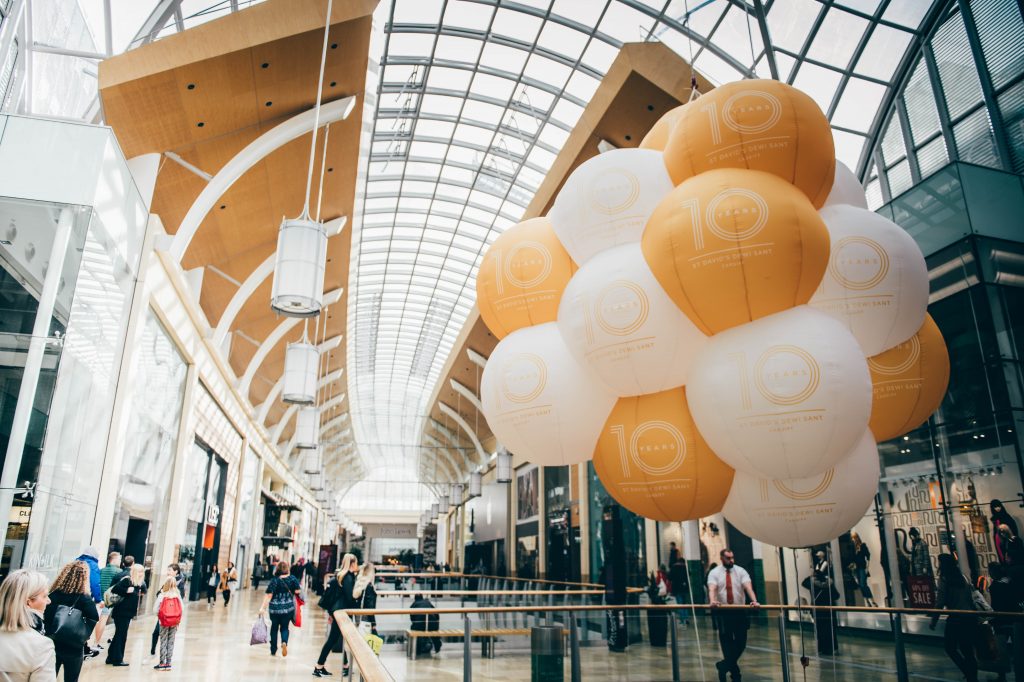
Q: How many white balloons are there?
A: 7